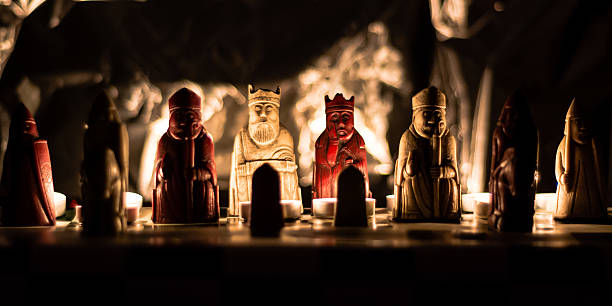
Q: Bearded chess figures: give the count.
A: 1